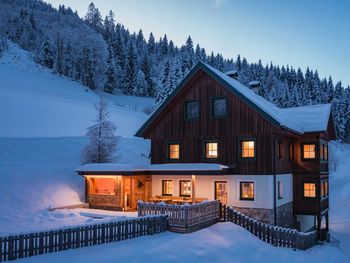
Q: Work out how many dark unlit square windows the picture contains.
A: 2